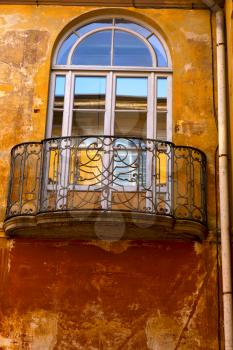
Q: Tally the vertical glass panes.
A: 4